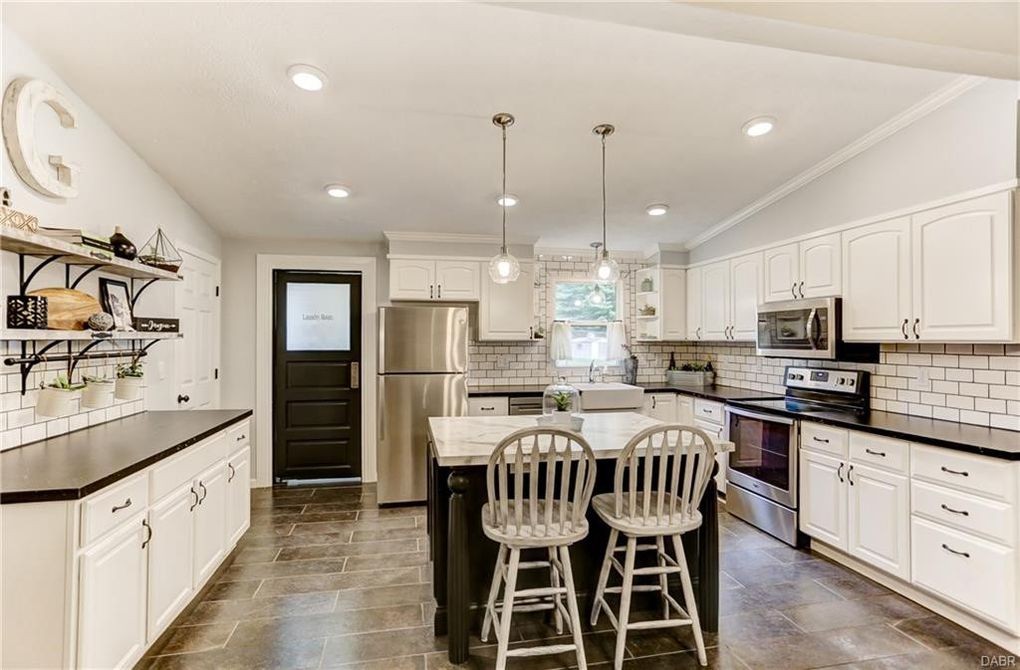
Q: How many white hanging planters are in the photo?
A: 3